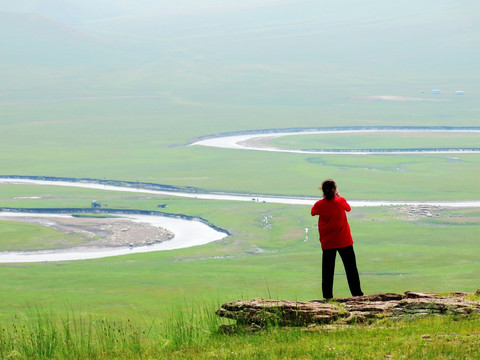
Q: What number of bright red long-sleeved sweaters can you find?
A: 1